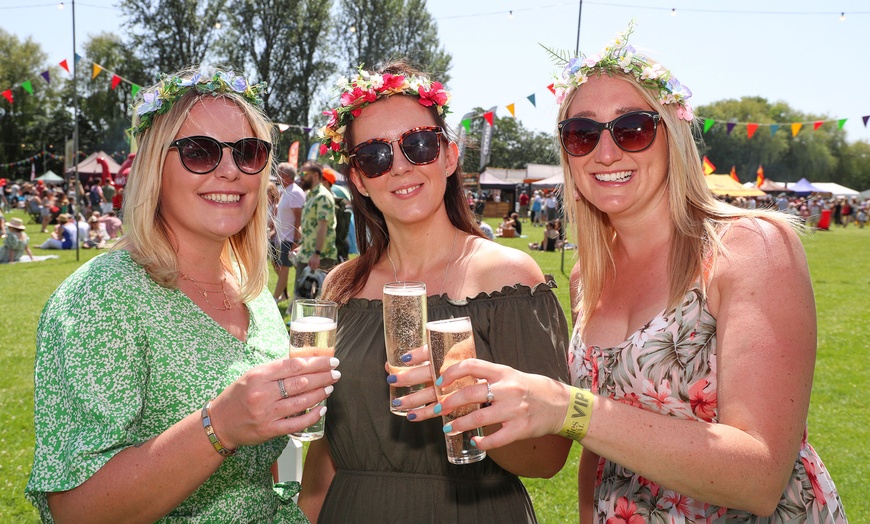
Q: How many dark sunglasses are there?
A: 3